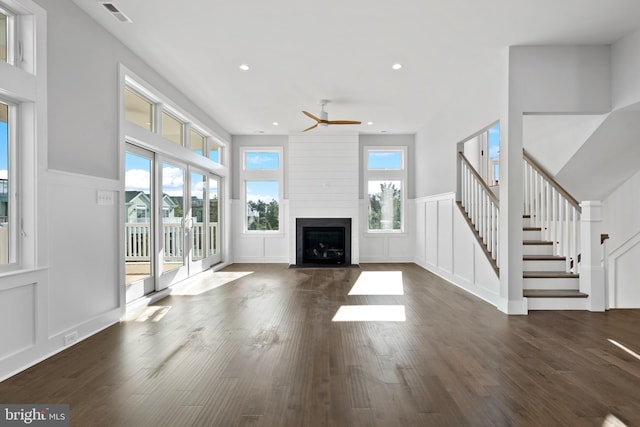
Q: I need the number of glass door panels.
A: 4